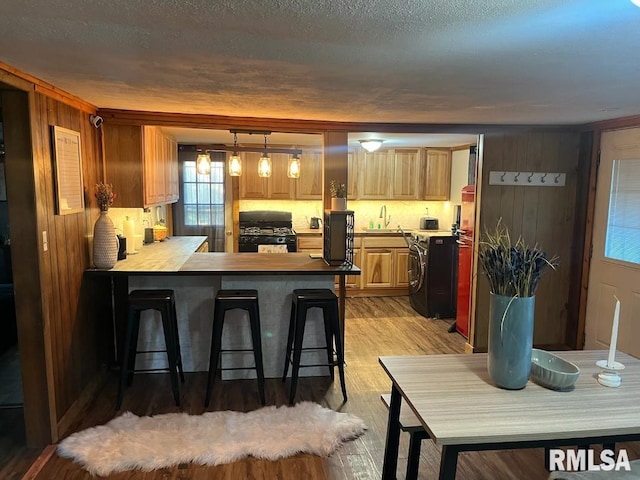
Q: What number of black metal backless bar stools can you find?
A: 3